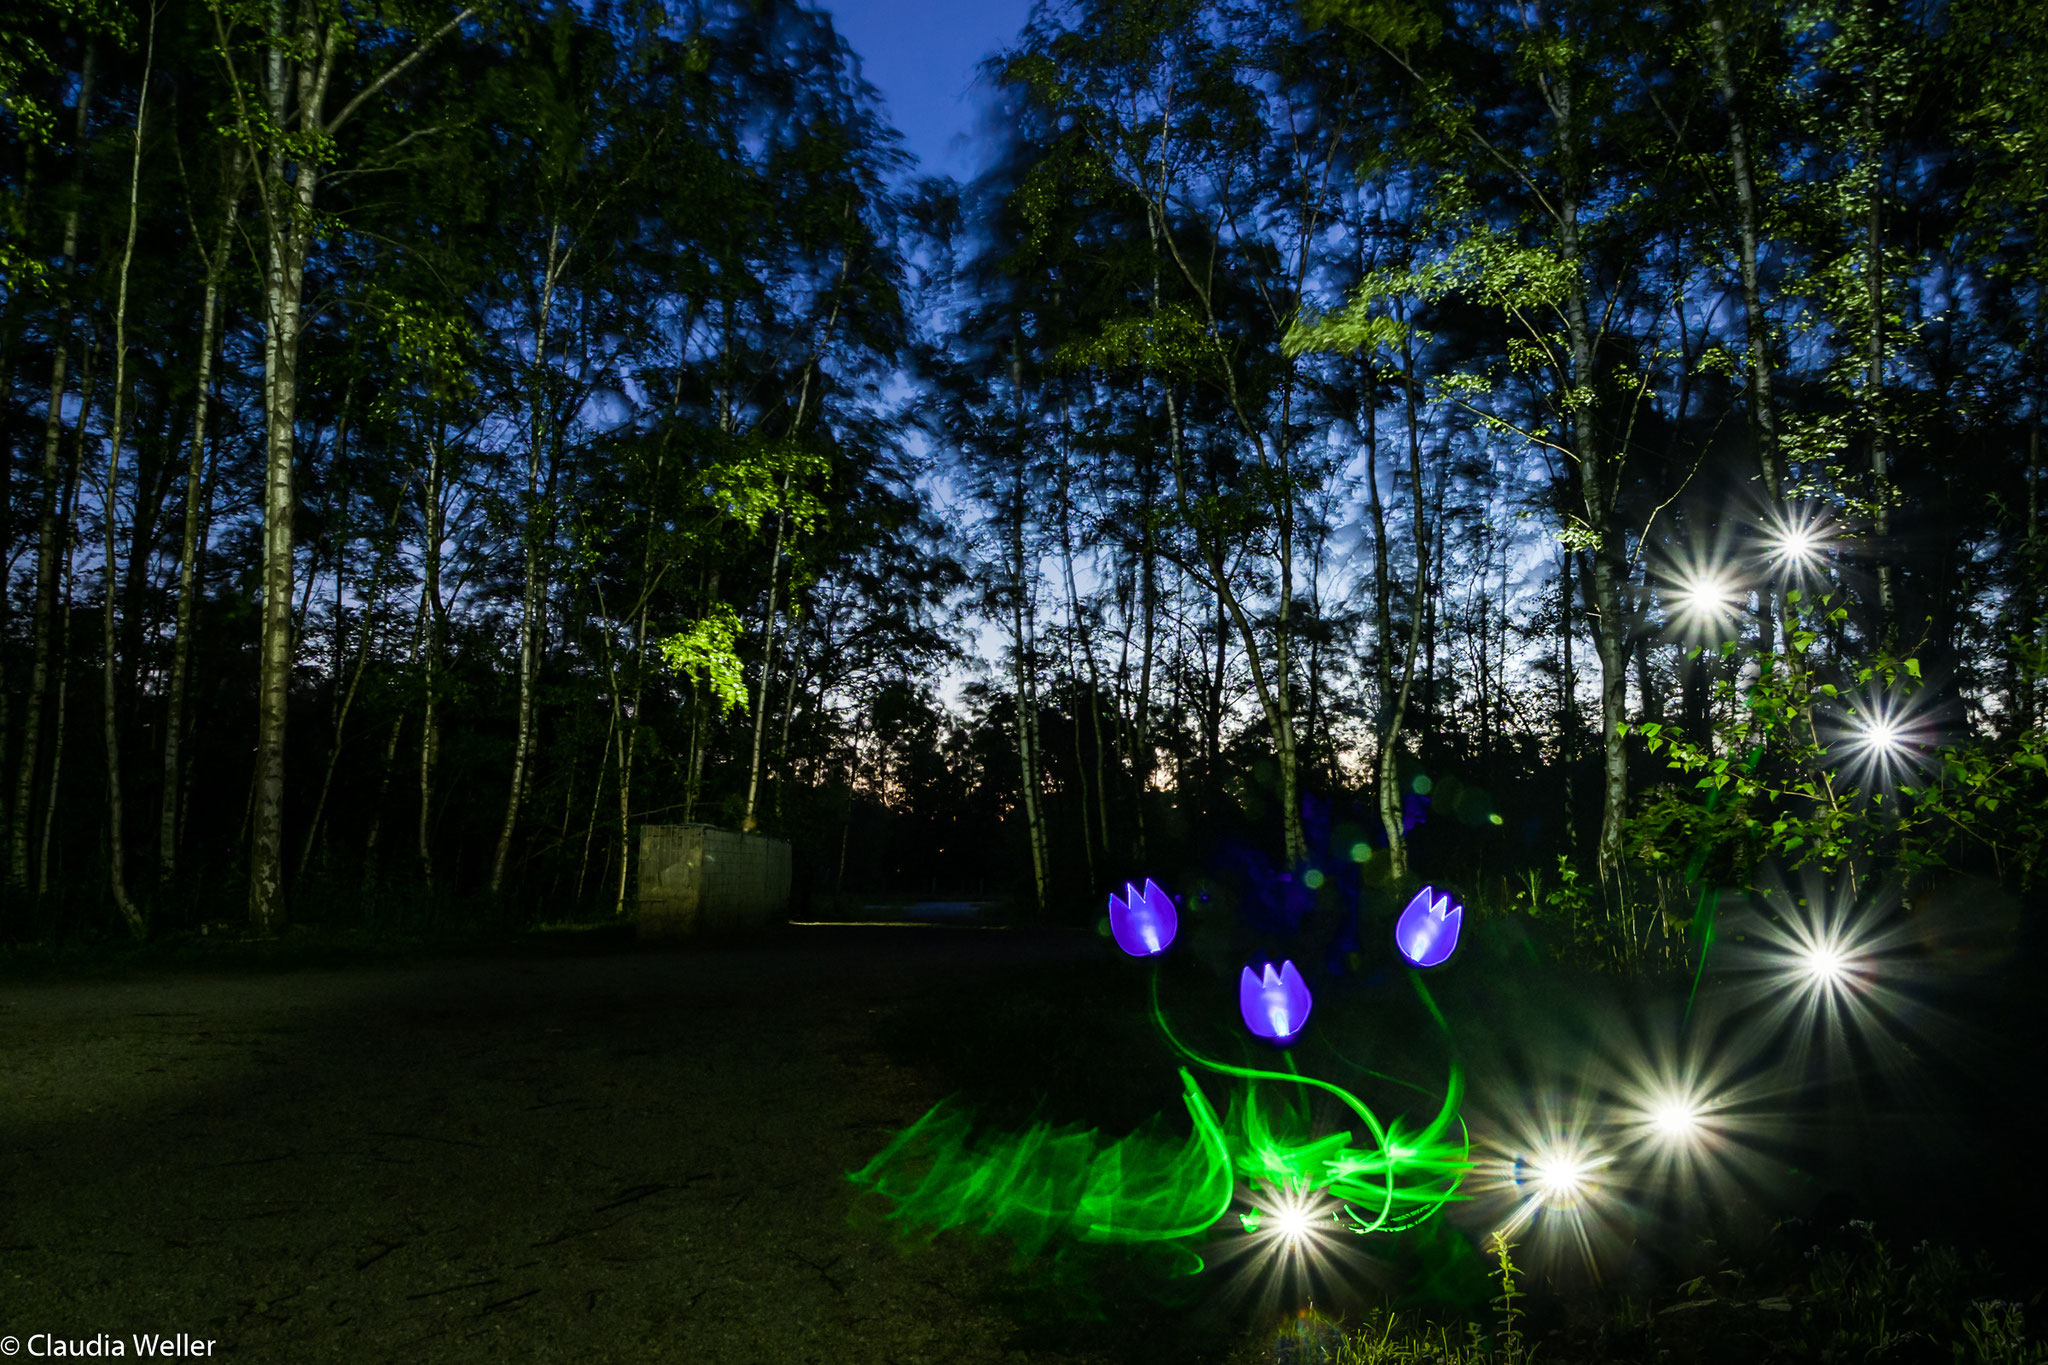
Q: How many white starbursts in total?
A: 7